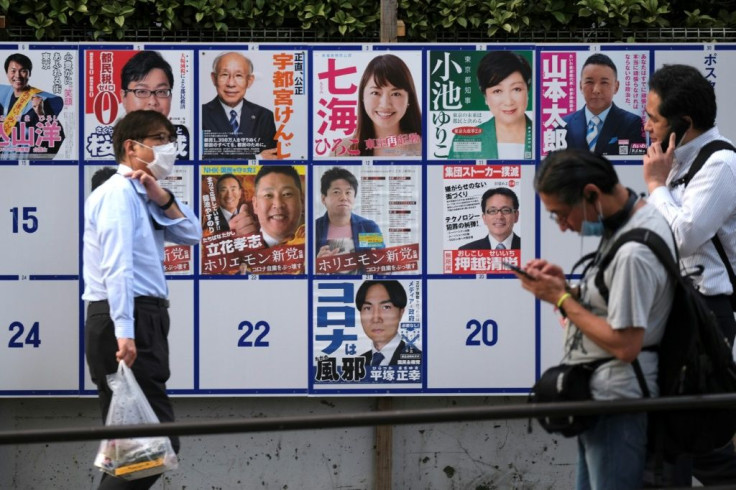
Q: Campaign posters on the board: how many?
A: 11